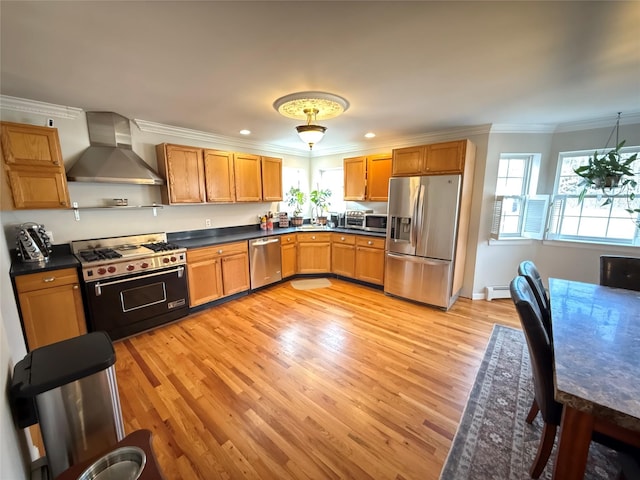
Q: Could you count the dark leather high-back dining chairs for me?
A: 3